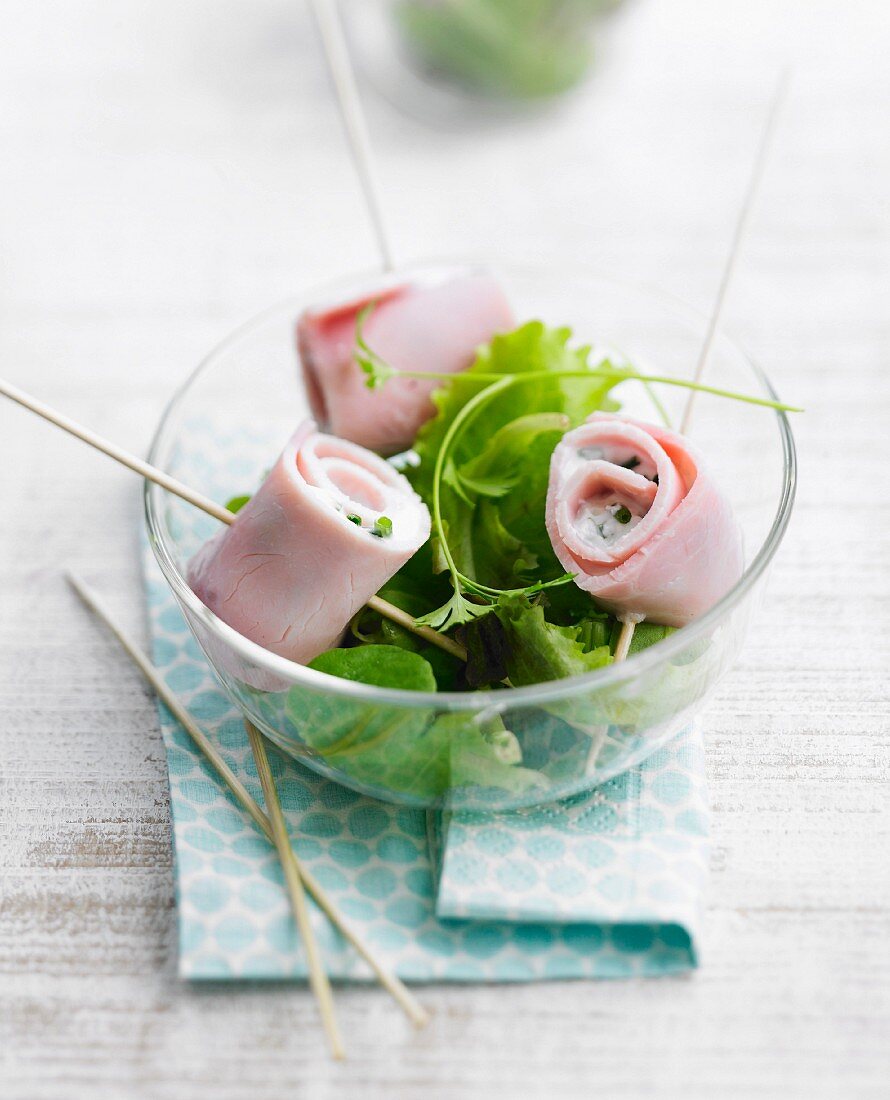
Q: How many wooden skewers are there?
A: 5